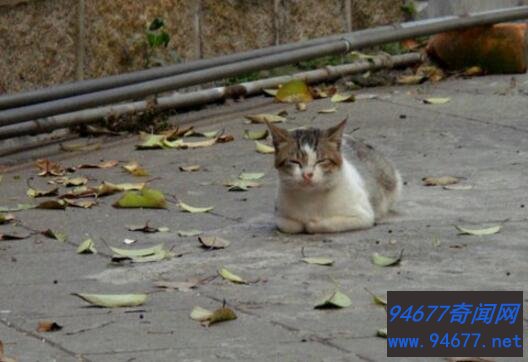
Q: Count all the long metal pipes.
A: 3